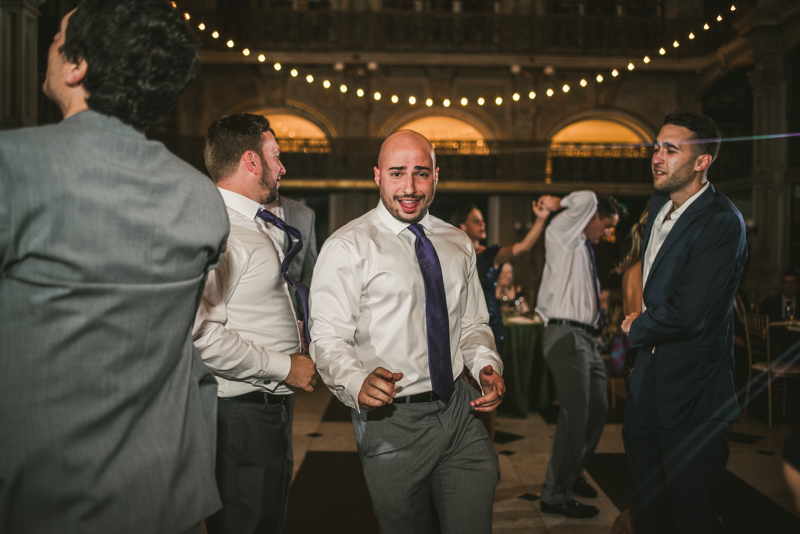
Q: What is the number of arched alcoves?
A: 3